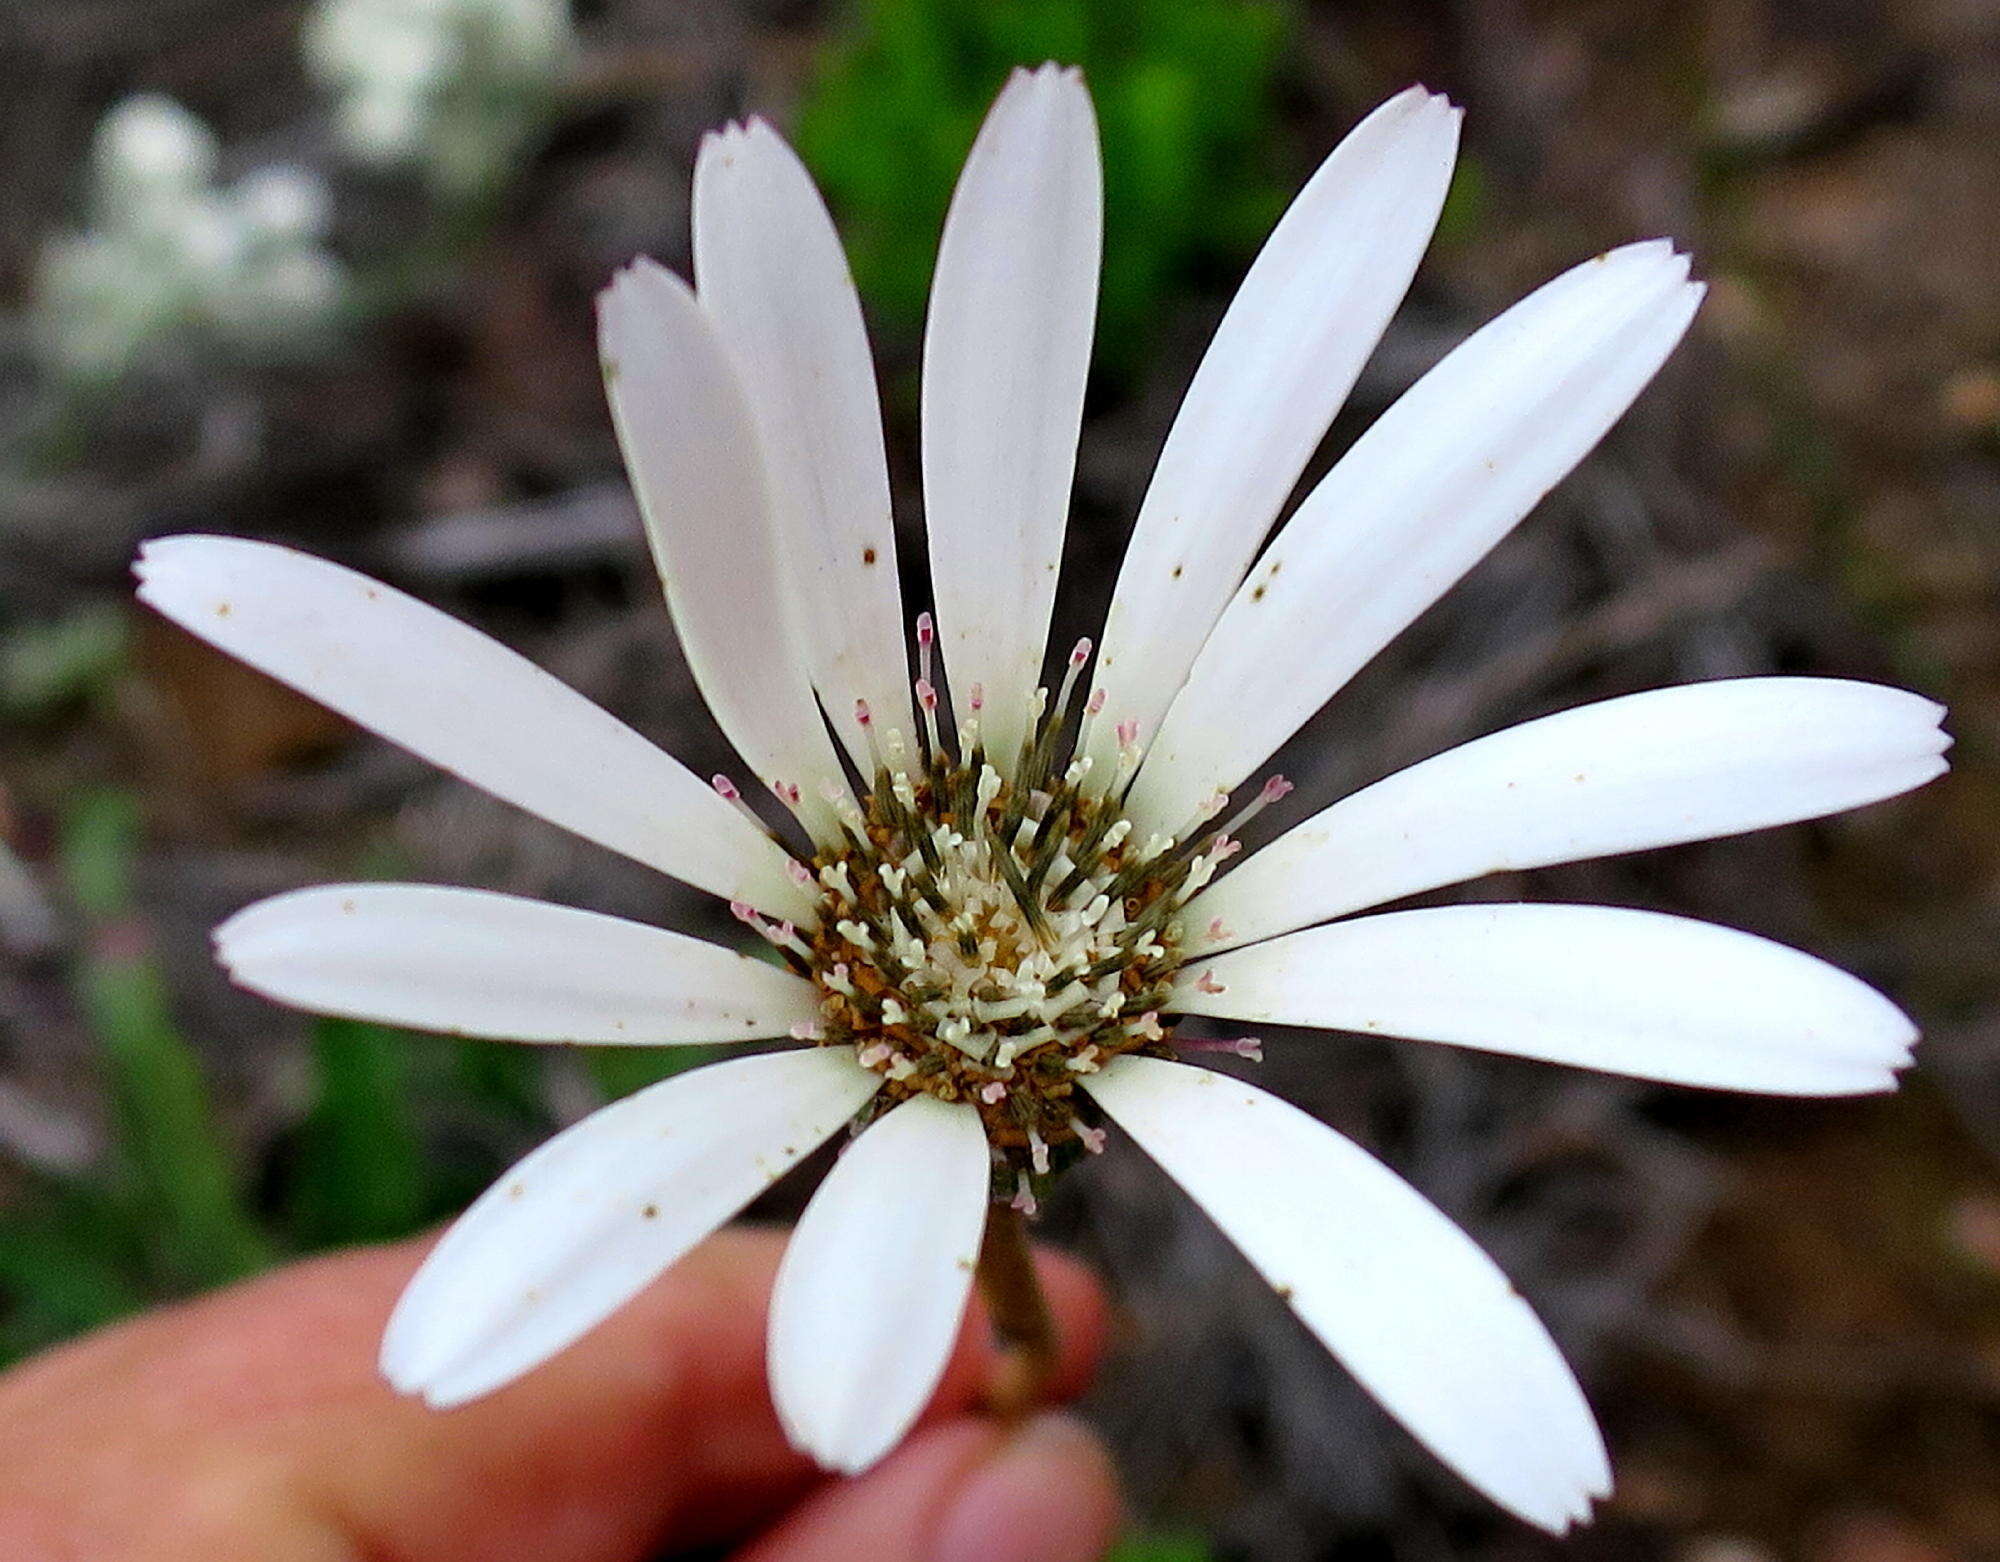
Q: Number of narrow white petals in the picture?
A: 12